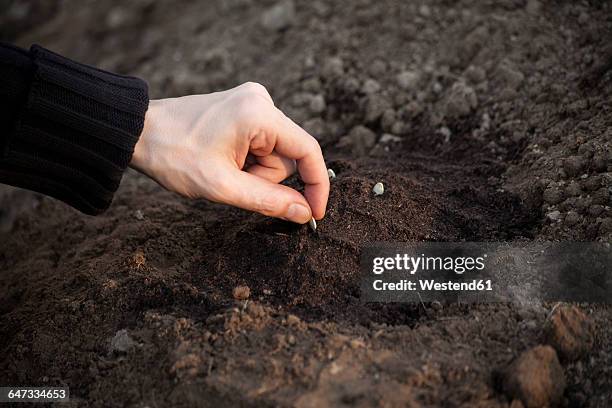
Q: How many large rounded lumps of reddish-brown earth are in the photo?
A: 2